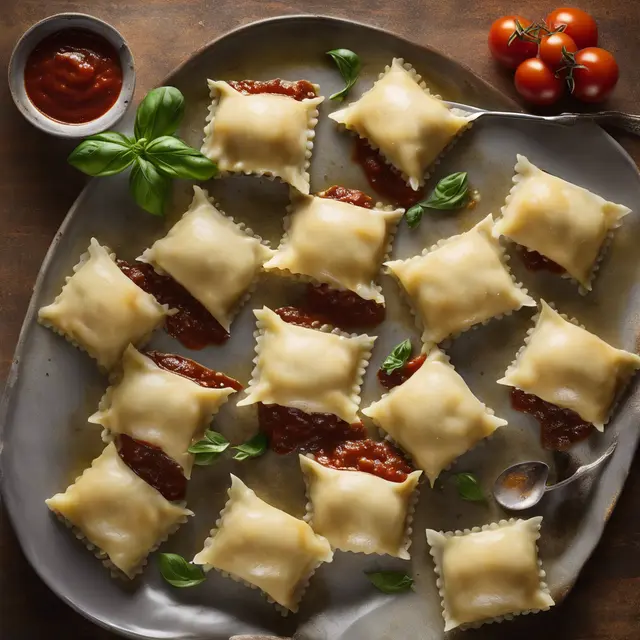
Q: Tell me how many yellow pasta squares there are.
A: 15